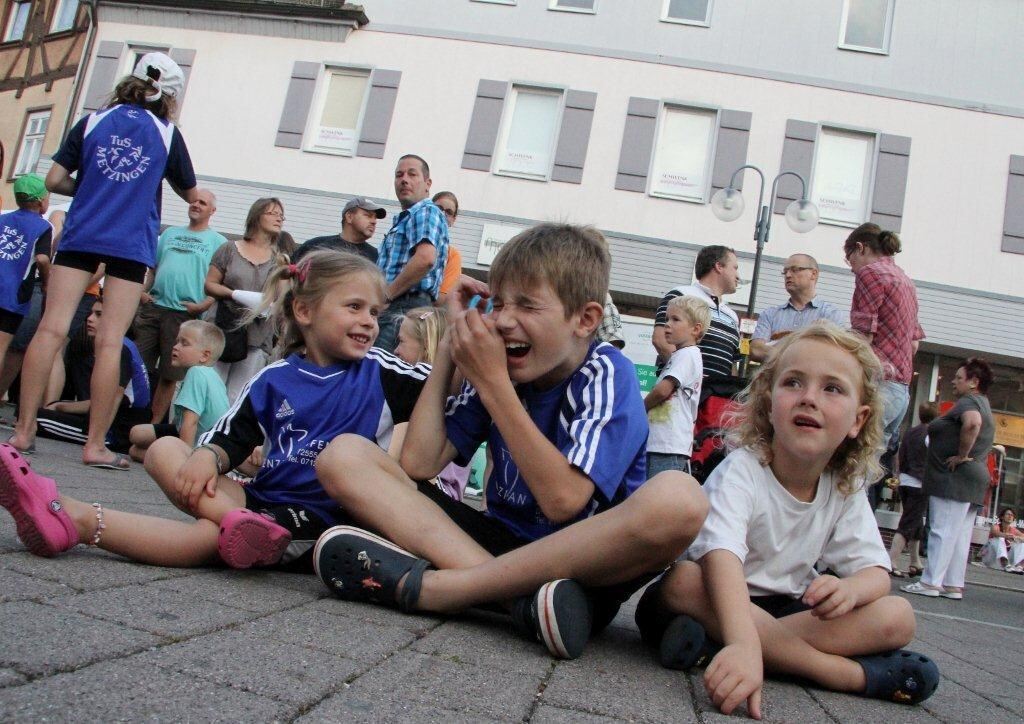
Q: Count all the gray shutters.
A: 11